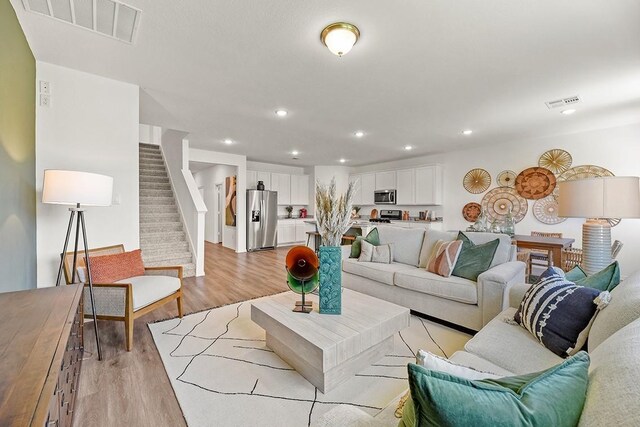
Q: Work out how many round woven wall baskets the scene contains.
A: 9